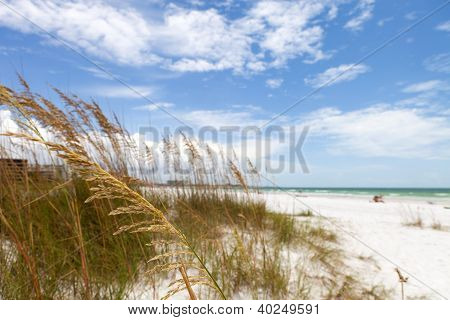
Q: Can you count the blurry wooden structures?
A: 1